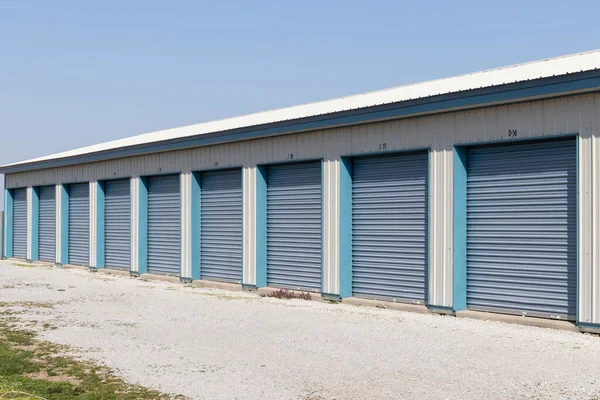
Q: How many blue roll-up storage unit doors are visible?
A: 9